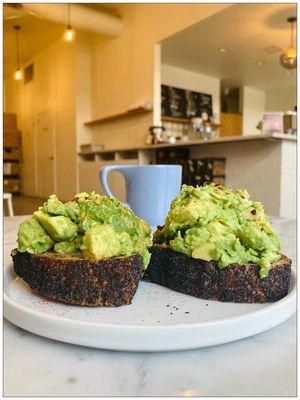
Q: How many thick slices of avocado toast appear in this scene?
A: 2